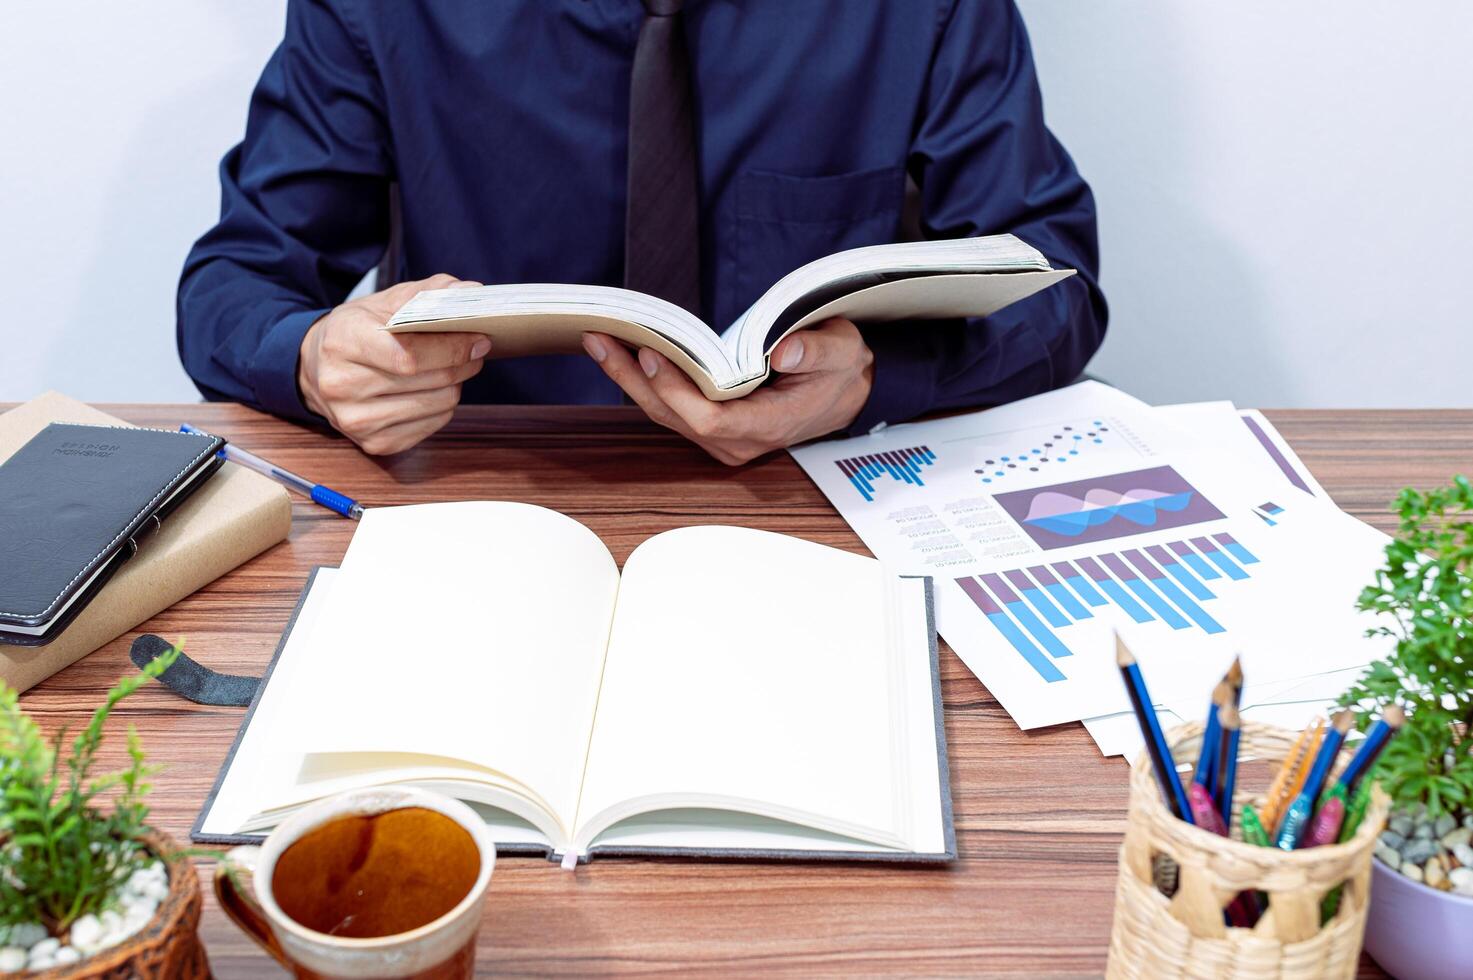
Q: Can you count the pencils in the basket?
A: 6